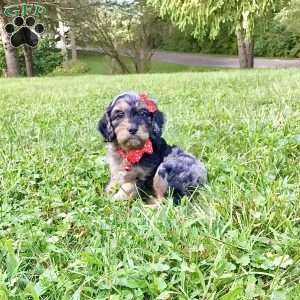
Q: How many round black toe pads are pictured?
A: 4